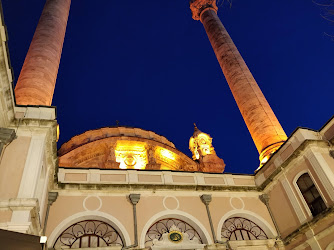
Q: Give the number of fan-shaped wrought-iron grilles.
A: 3